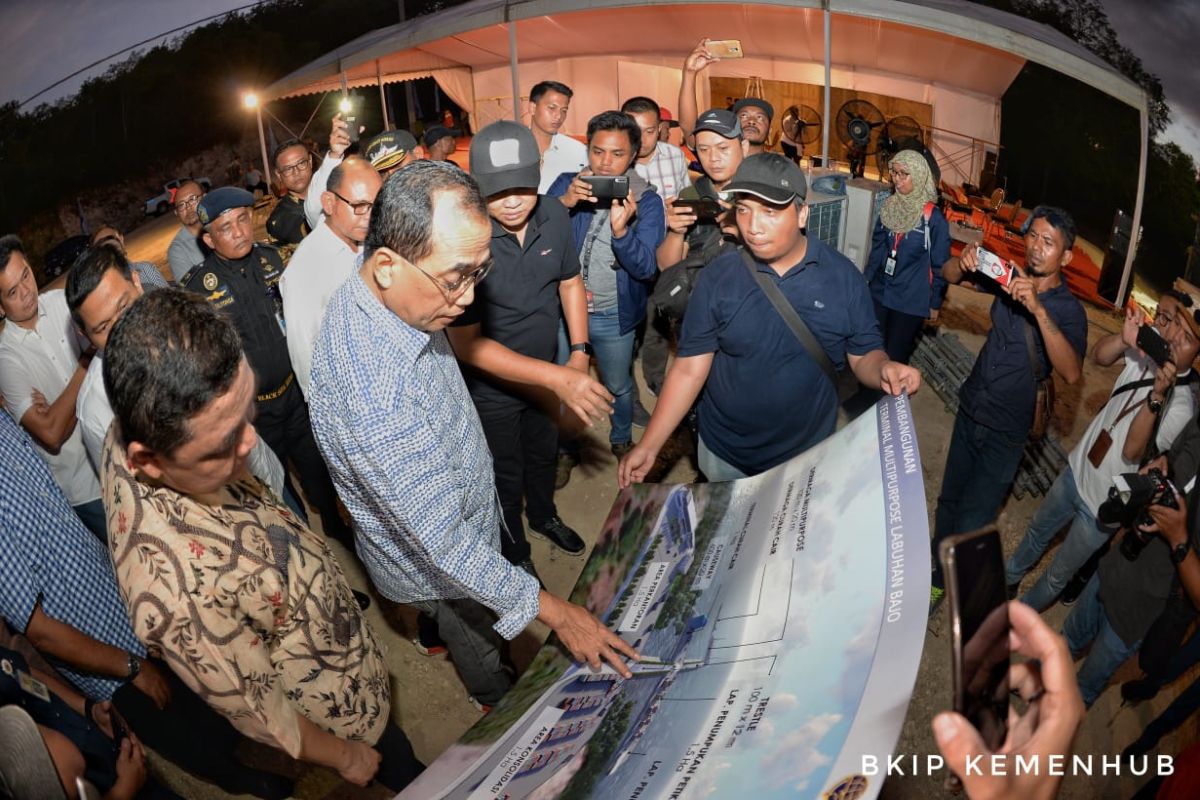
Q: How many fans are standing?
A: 3